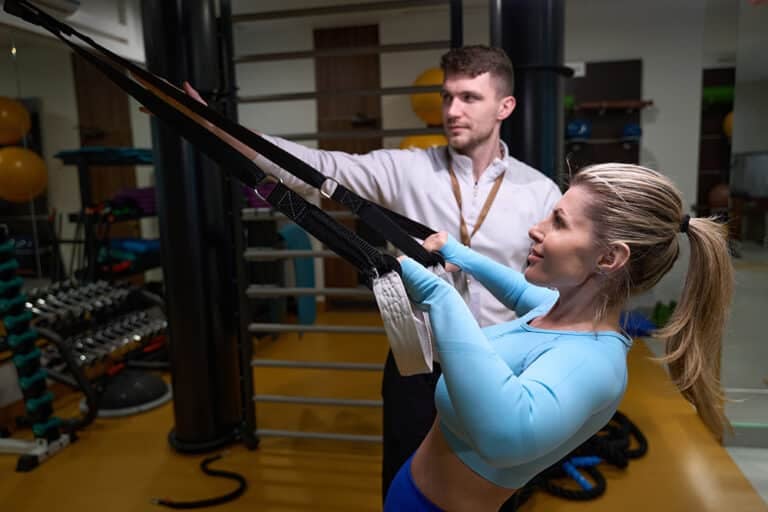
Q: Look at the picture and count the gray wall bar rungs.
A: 11